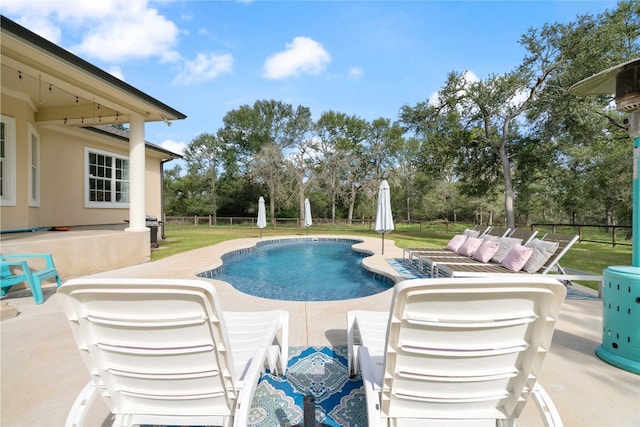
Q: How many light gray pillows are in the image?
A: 4